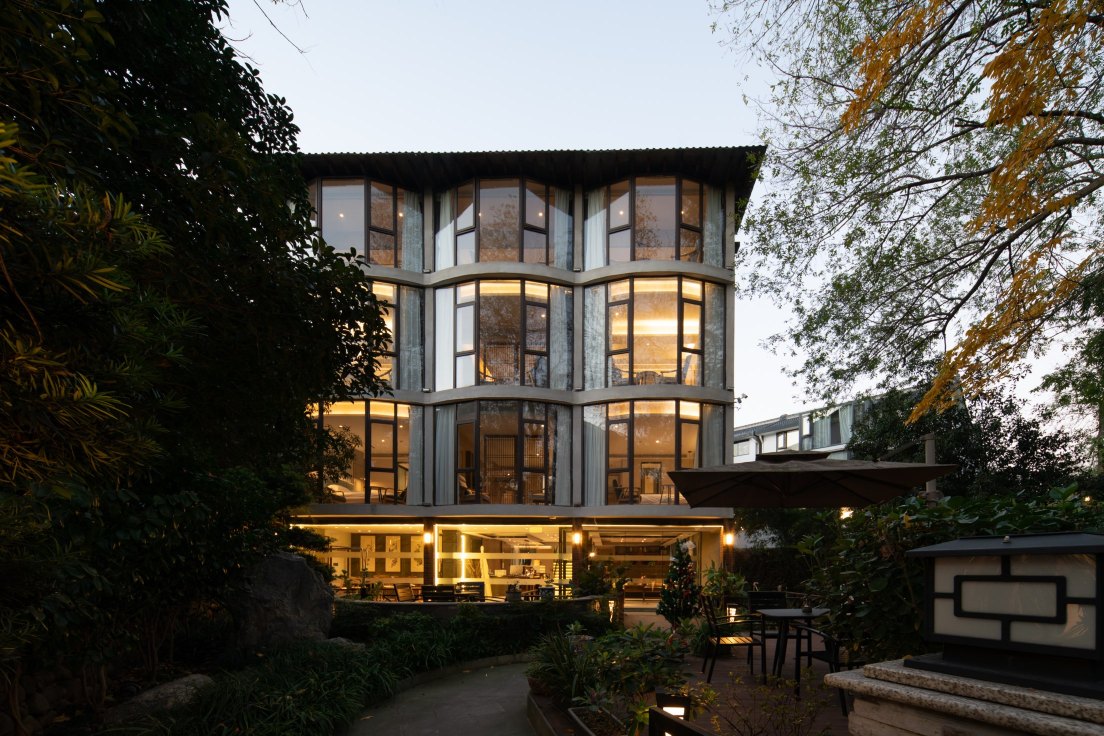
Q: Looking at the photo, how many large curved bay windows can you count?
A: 9